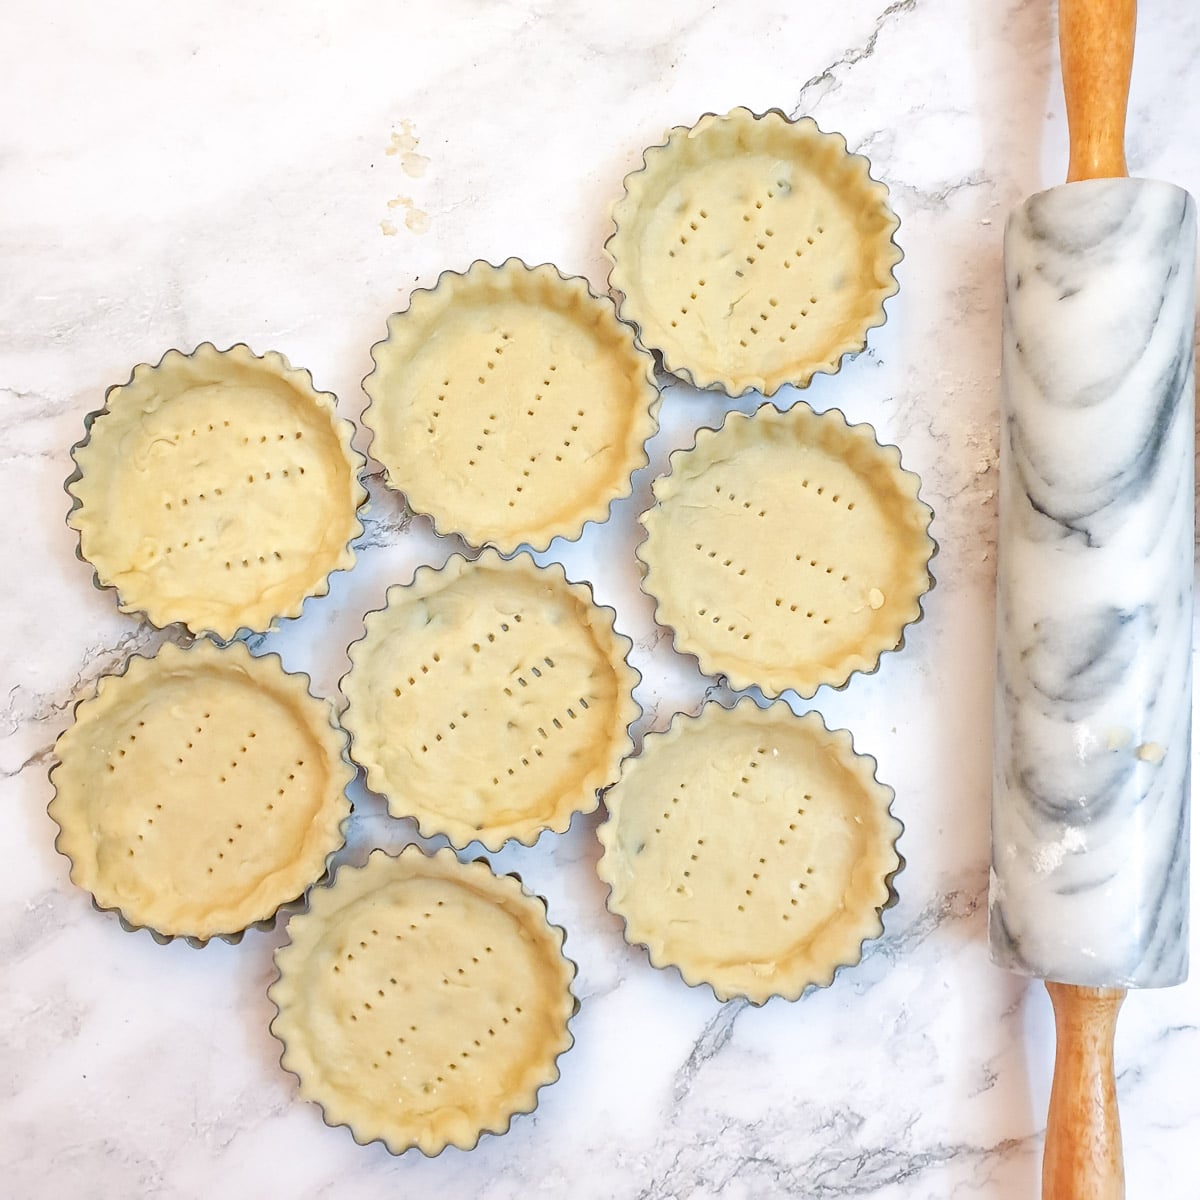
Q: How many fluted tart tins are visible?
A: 8